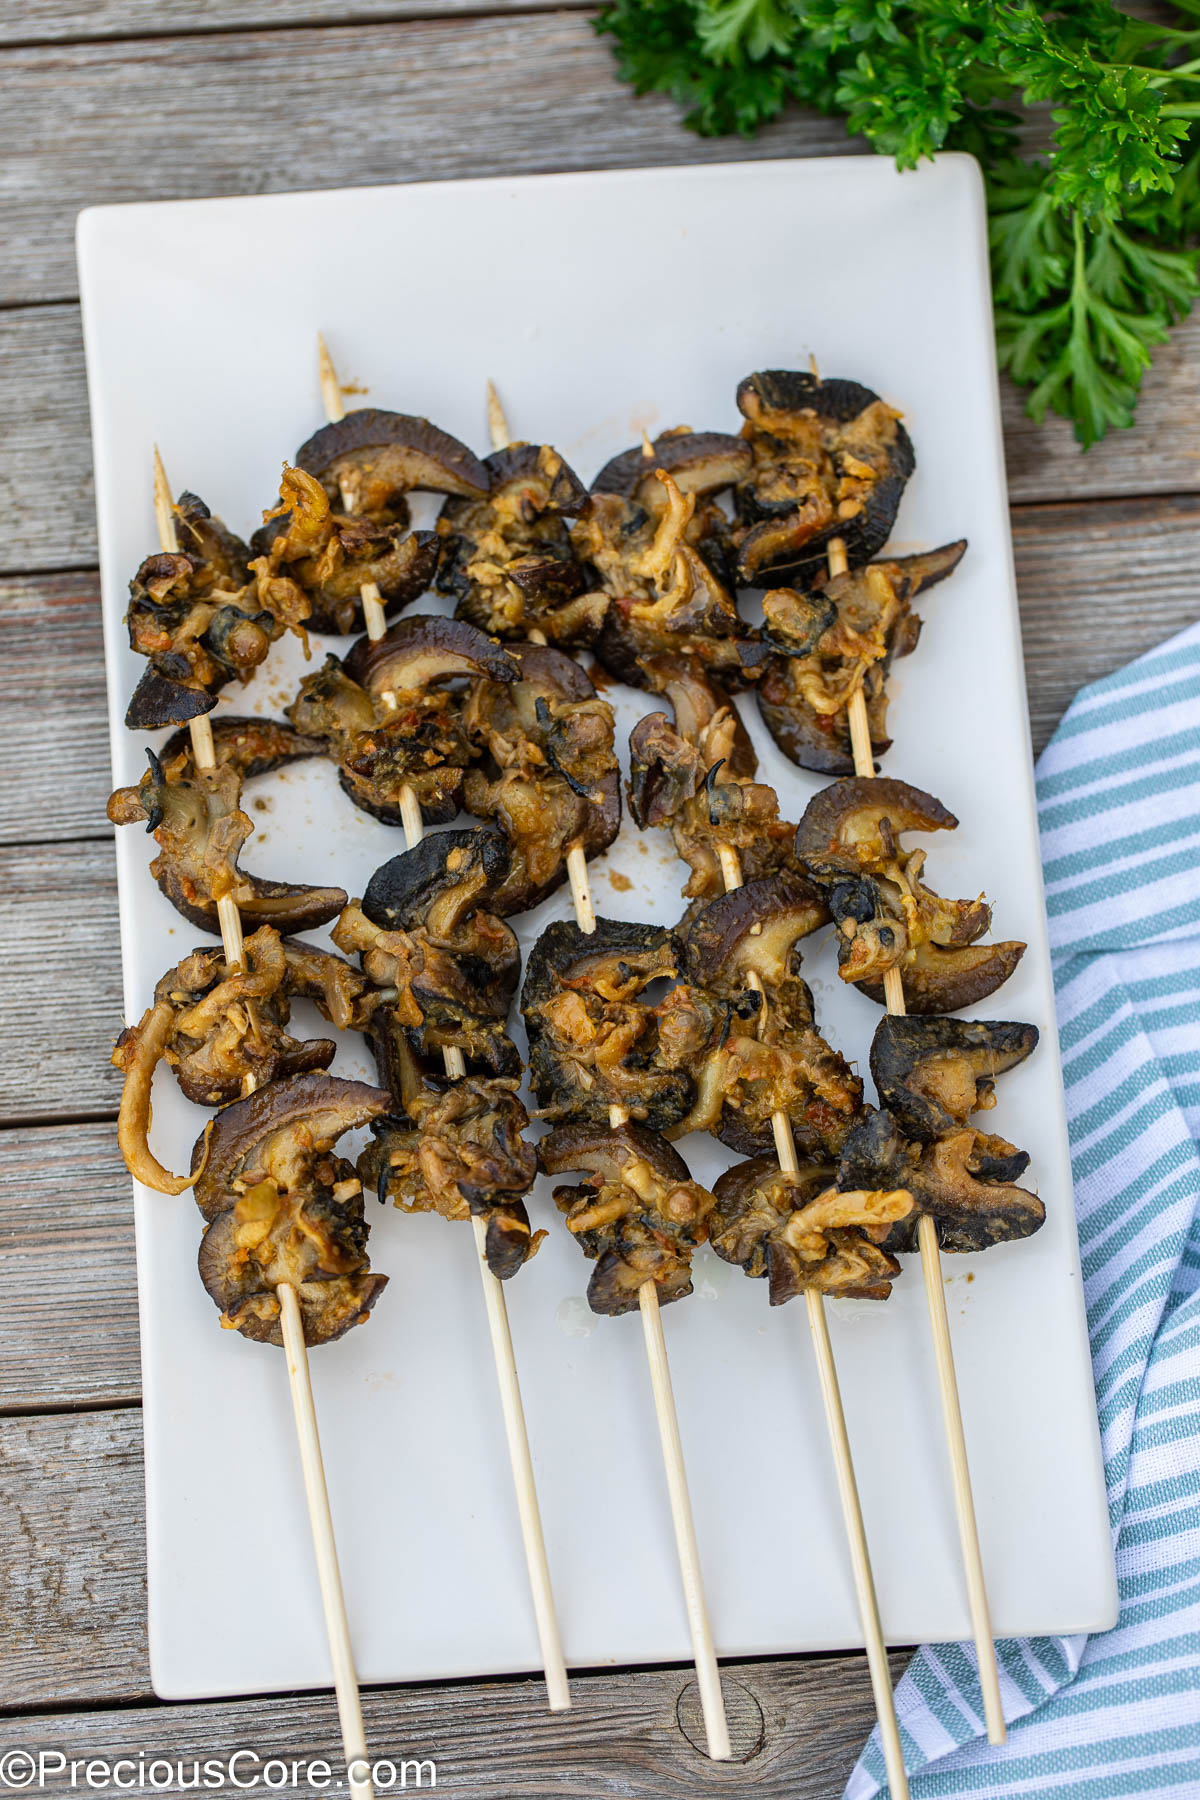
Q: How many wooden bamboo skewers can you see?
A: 5